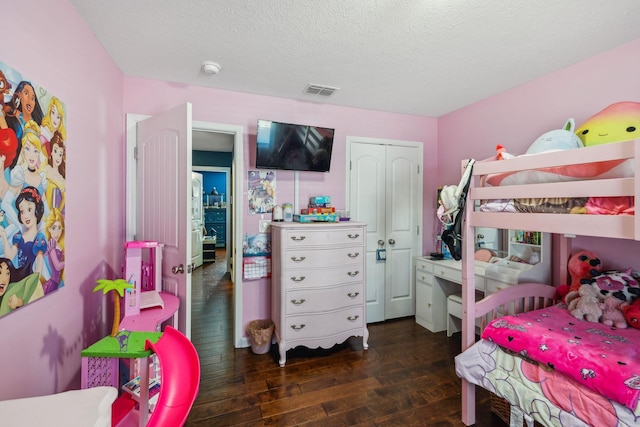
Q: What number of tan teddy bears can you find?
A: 1